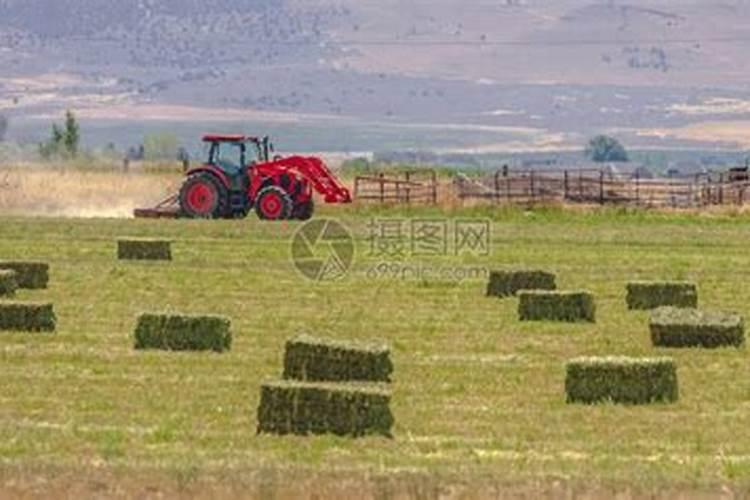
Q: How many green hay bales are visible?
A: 12